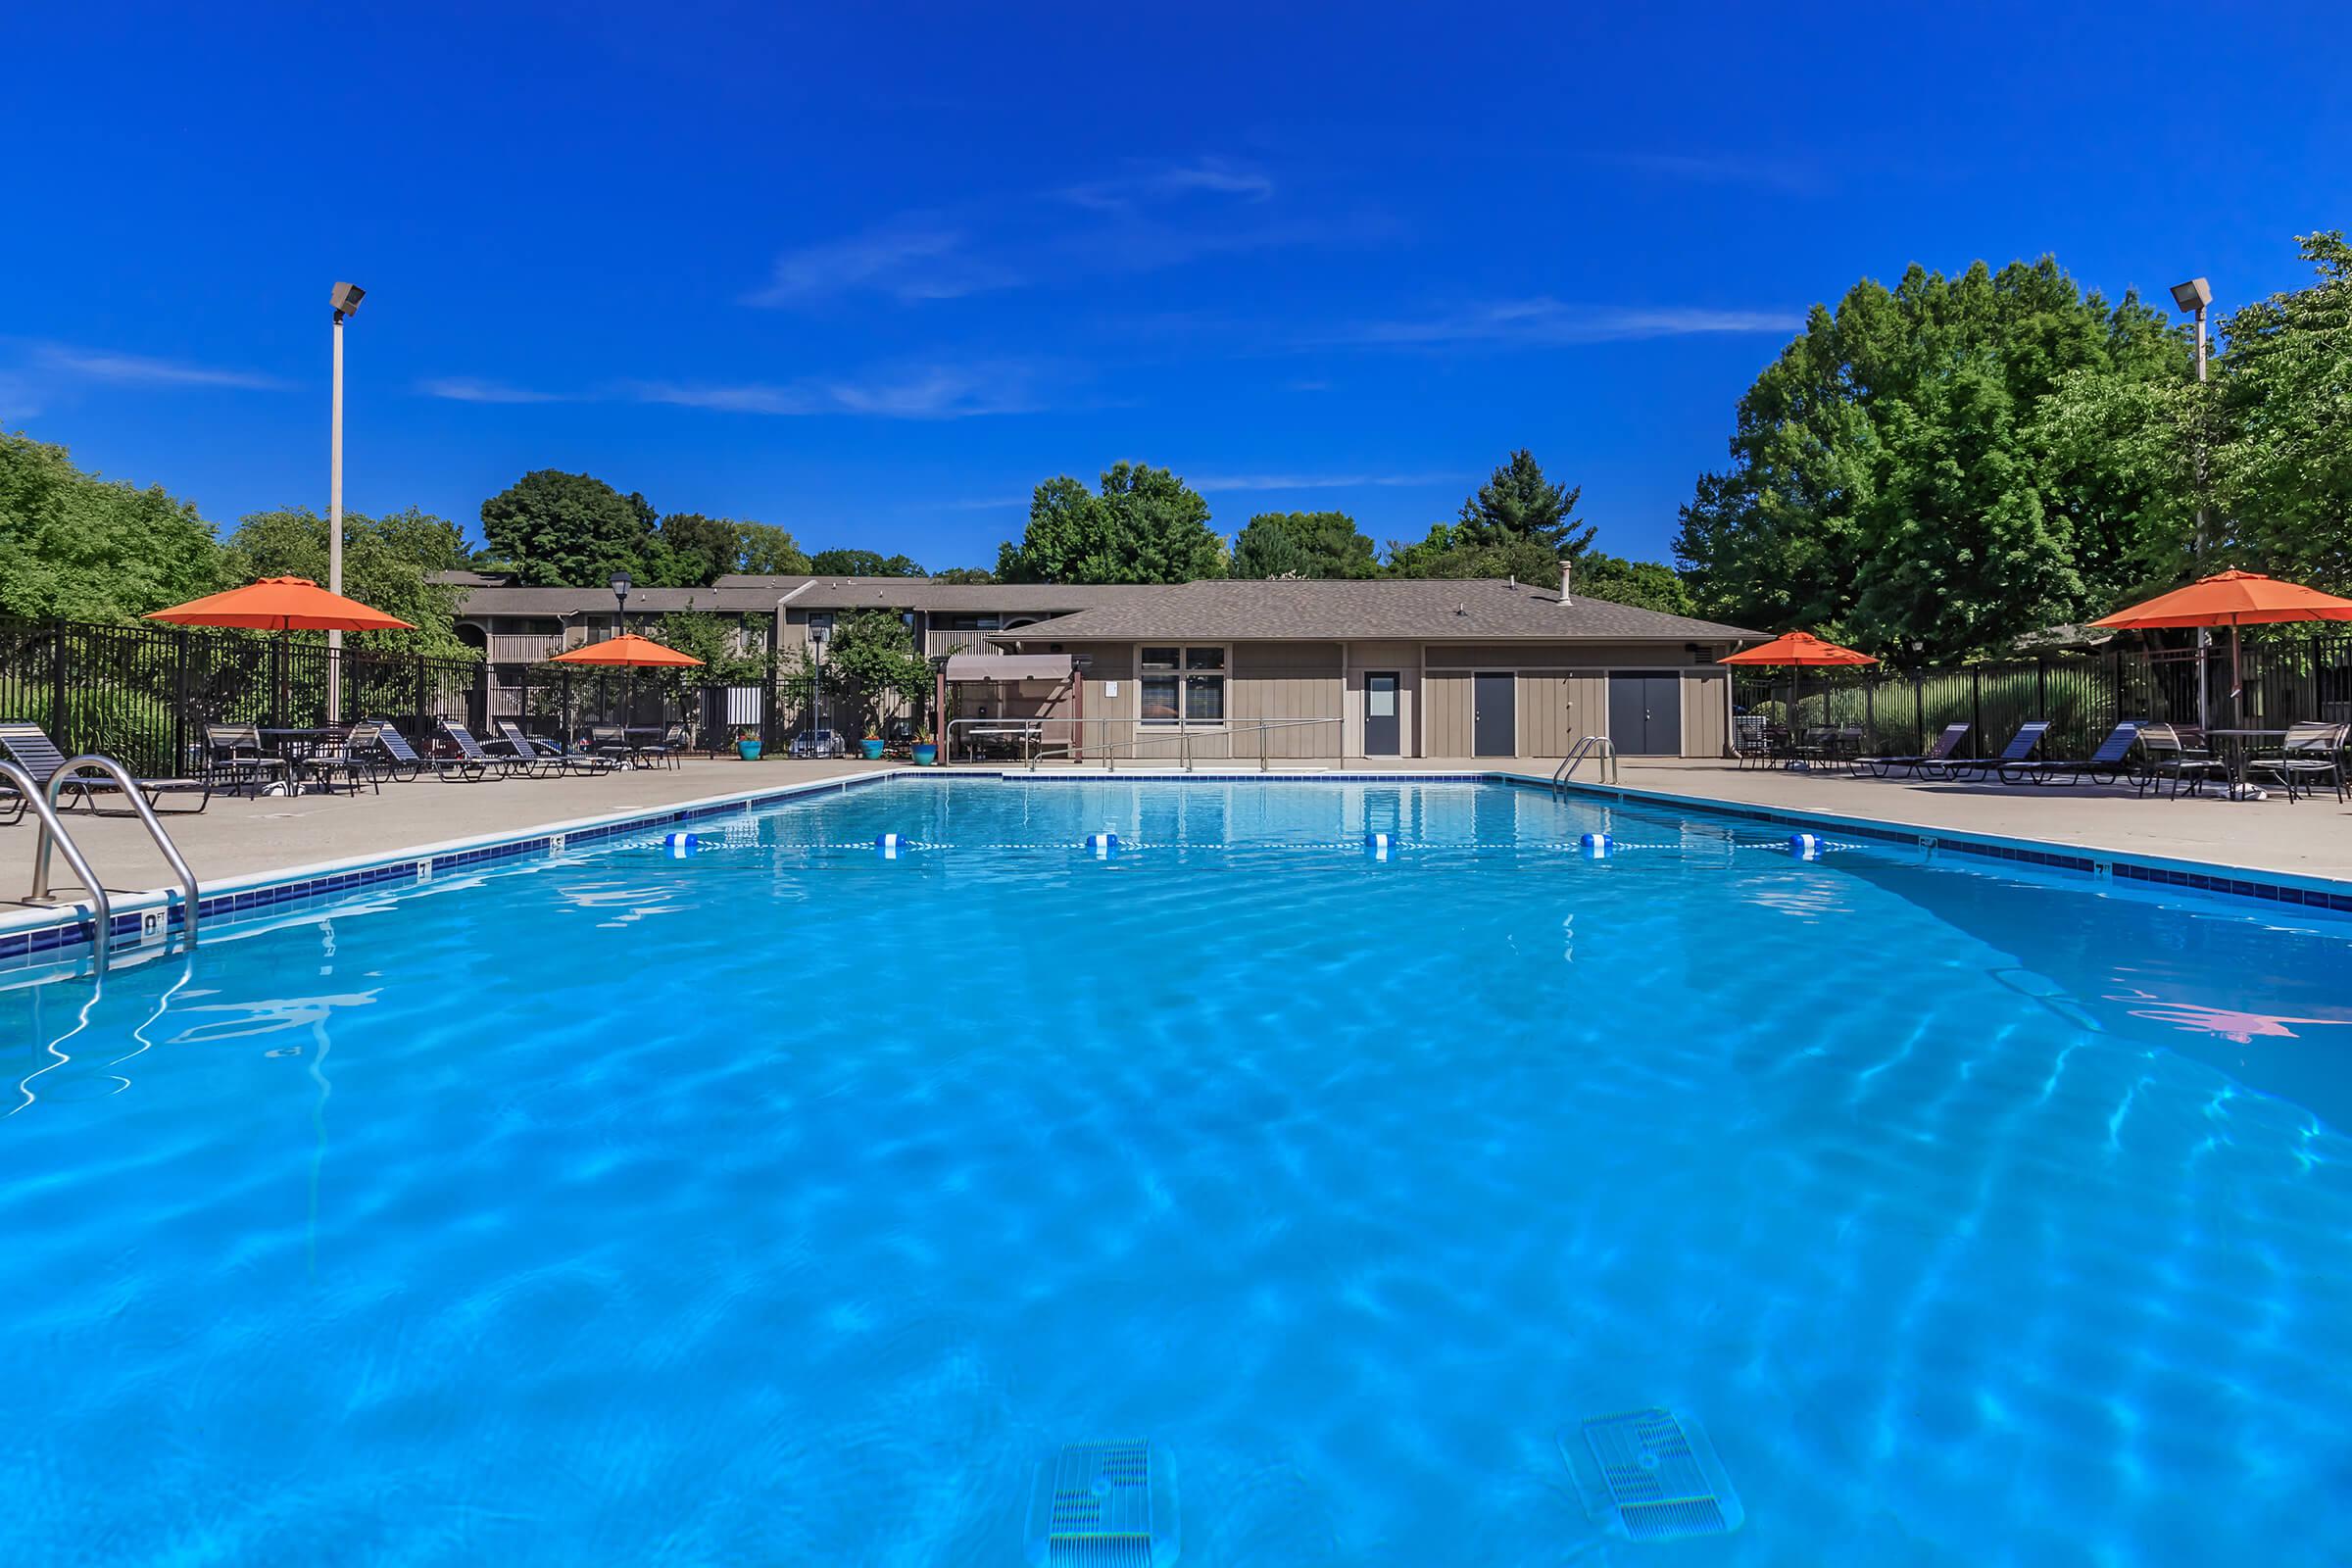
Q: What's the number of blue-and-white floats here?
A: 6